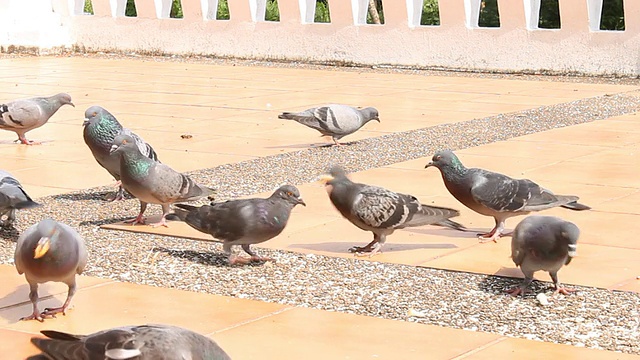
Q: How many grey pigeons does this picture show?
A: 11